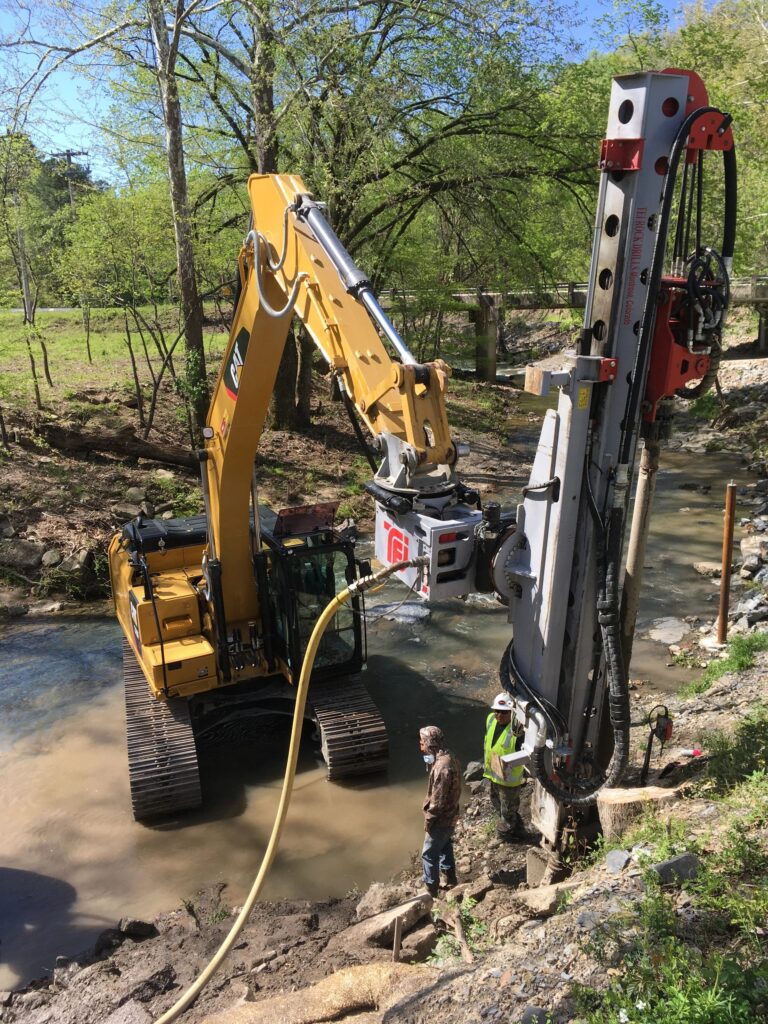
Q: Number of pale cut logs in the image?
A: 1